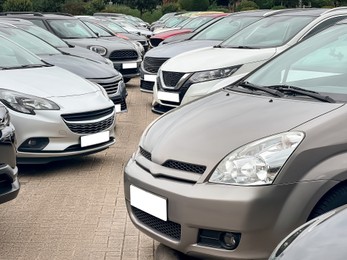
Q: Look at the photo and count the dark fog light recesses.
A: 2